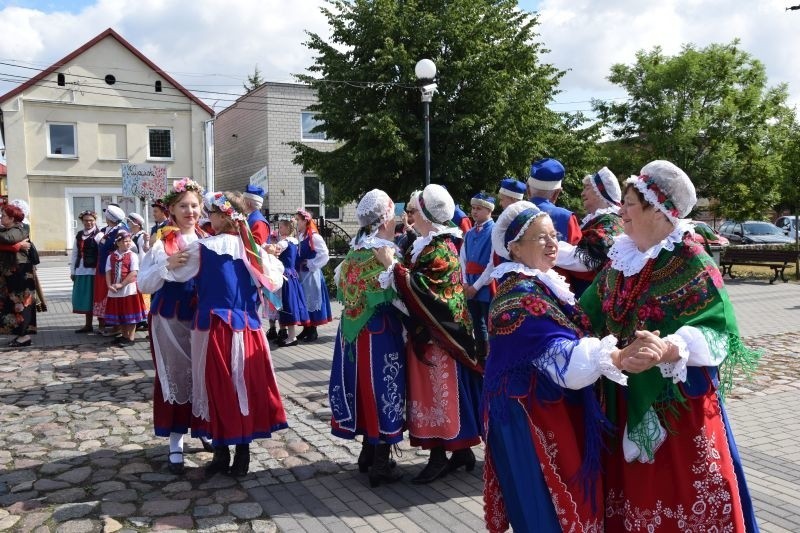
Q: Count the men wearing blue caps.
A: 4